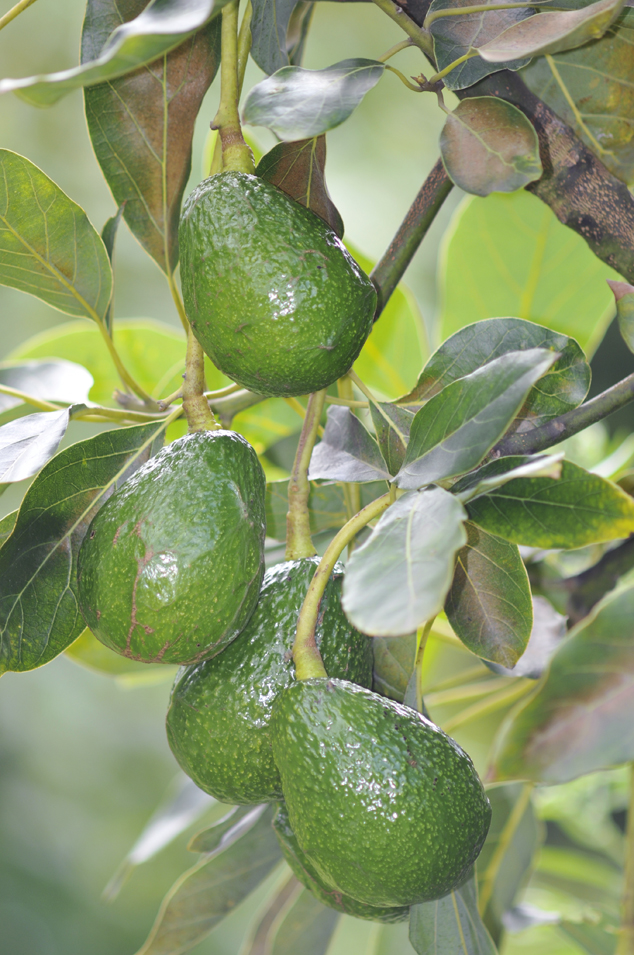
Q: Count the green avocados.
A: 5